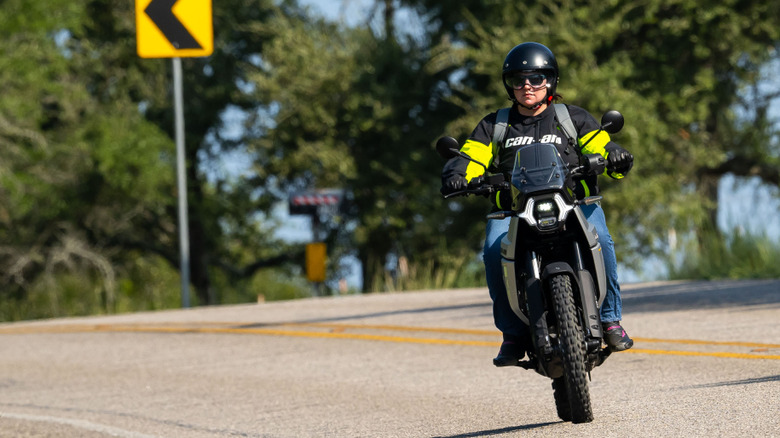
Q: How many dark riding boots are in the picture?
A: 2